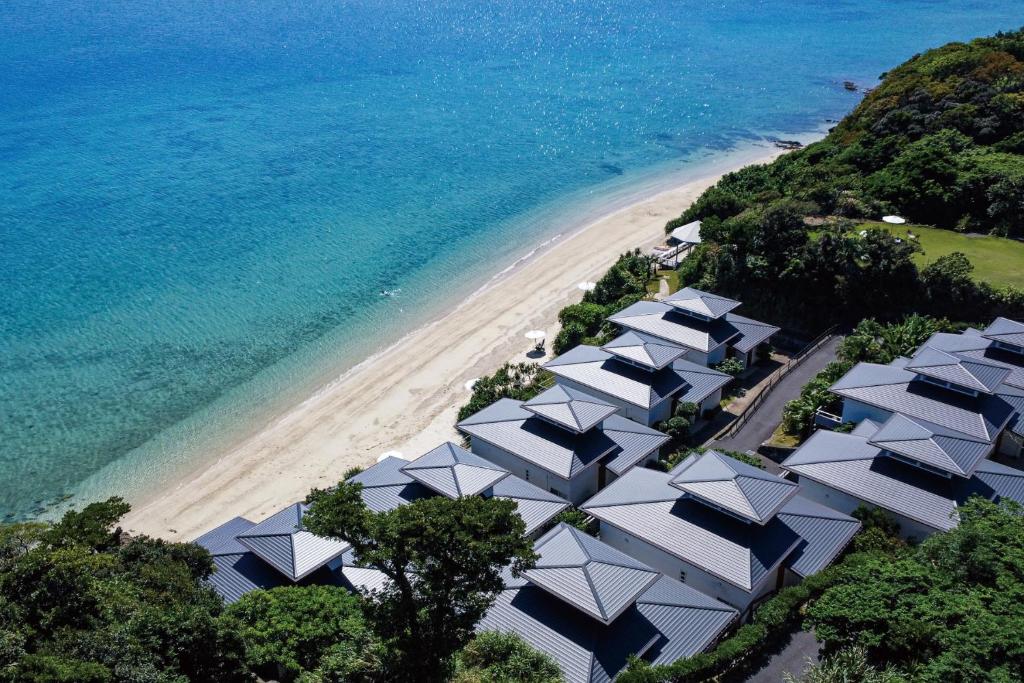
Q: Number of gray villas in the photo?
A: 10